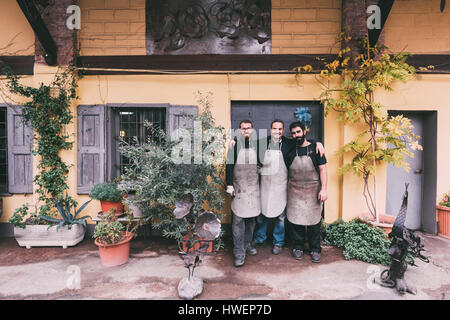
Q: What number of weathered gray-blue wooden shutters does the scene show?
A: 3